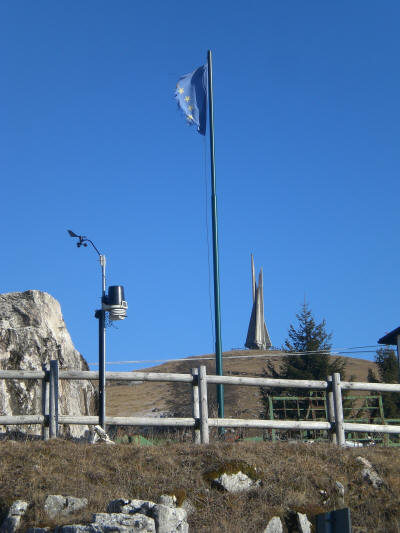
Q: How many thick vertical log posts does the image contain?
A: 6